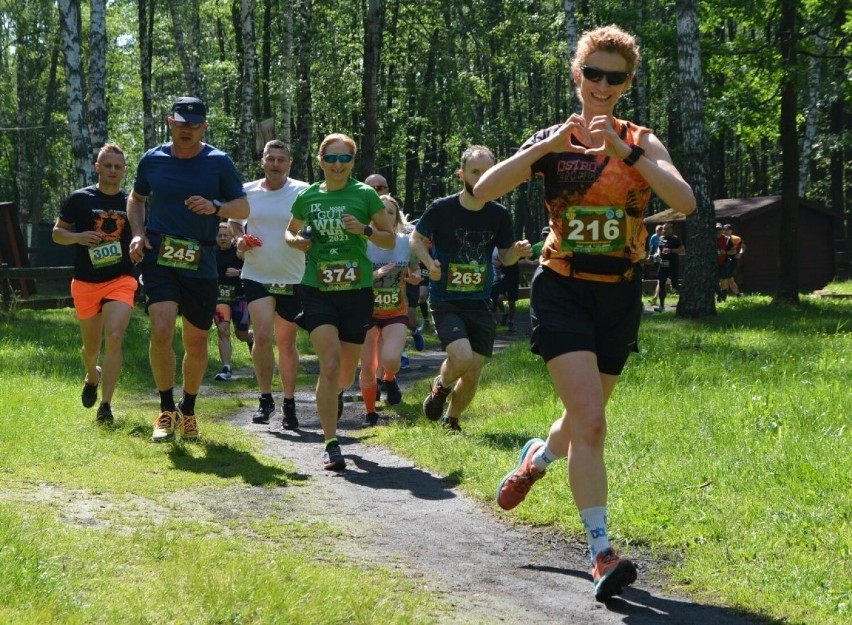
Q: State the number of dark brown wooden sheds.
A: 1